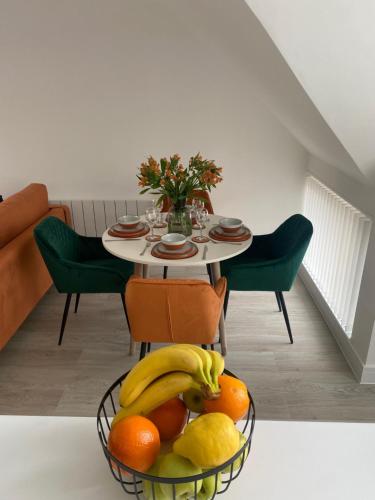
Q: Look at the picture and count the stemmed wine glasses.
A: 4